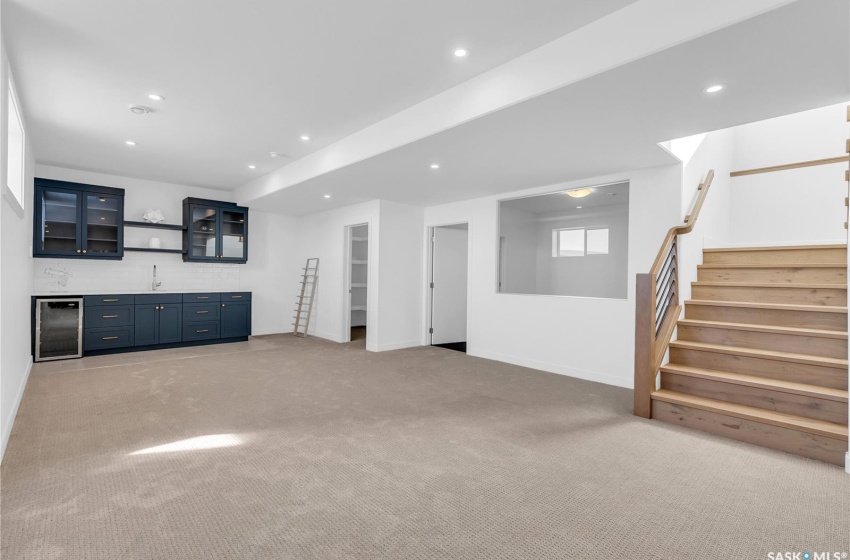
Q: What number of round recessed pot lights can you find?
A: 8